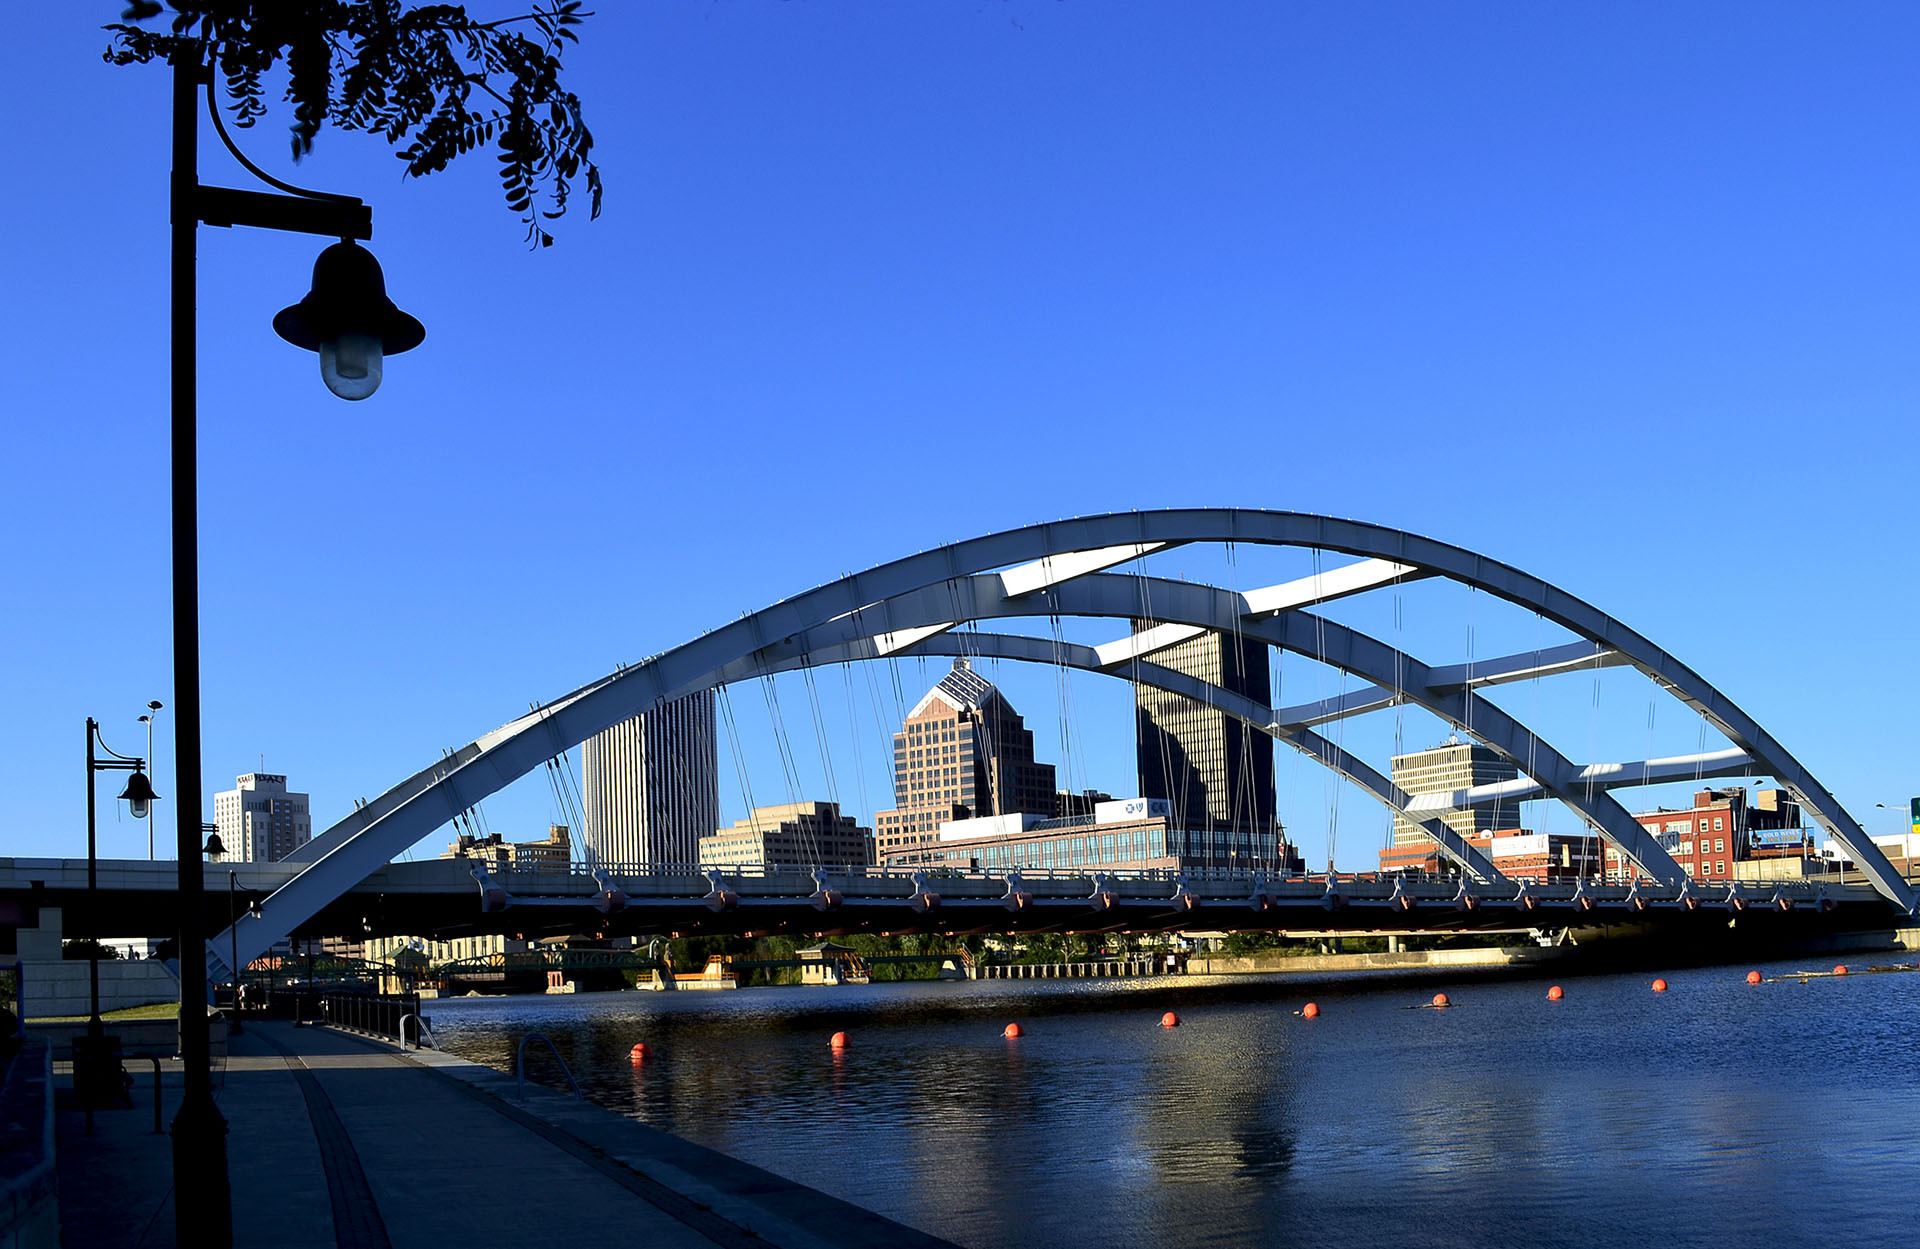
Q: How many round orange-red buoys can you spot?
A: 10